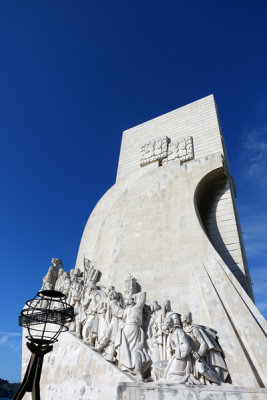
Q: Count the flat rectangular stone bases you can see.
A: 1